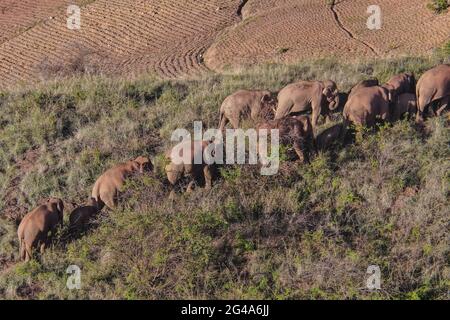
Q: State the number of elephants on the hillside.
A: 13